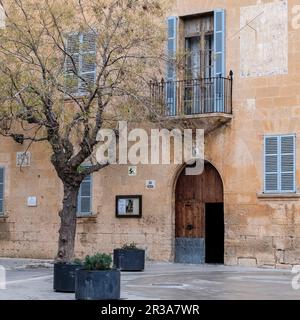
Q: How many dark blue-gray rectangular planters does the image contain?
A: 3